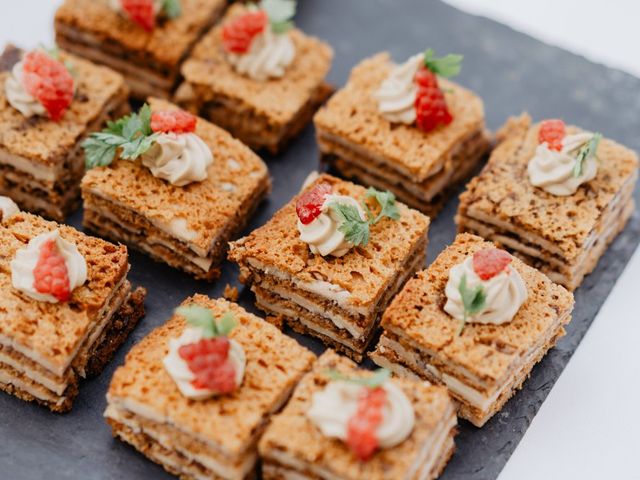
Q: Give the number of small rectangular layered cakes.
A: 11